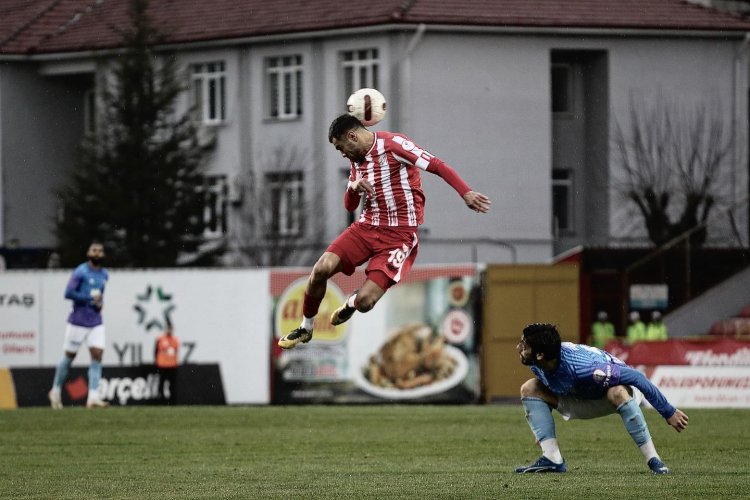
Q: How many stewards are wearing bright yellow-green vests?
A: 3